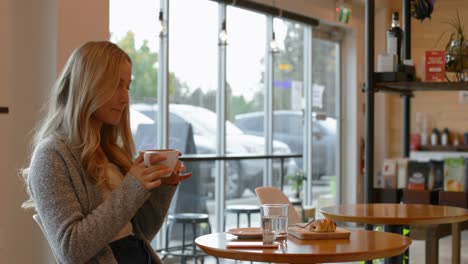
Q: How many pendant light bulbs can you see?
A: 3